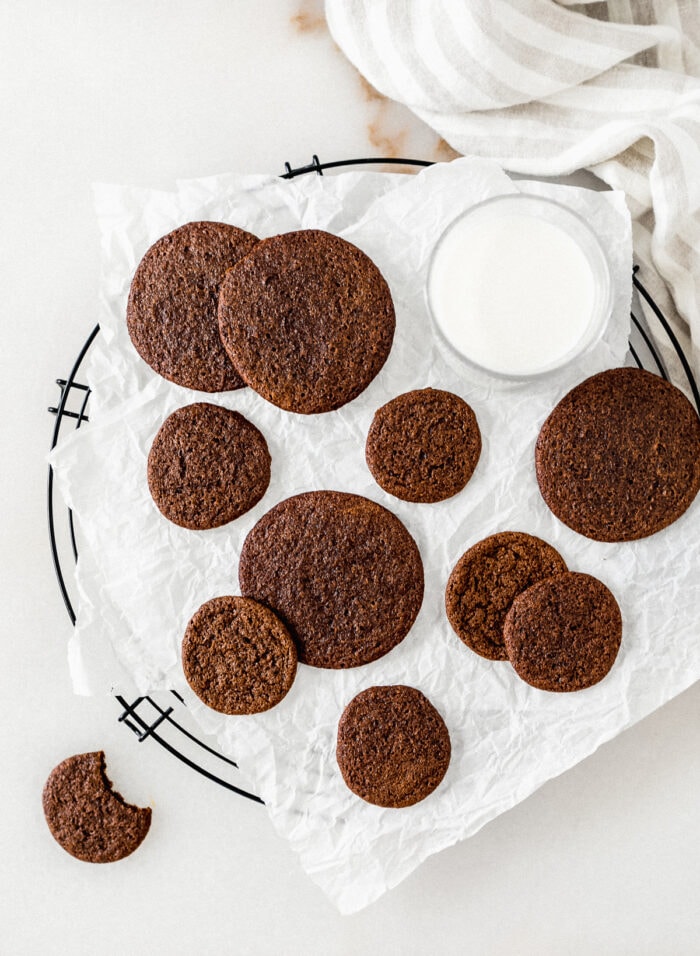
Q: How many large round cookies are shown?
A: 4